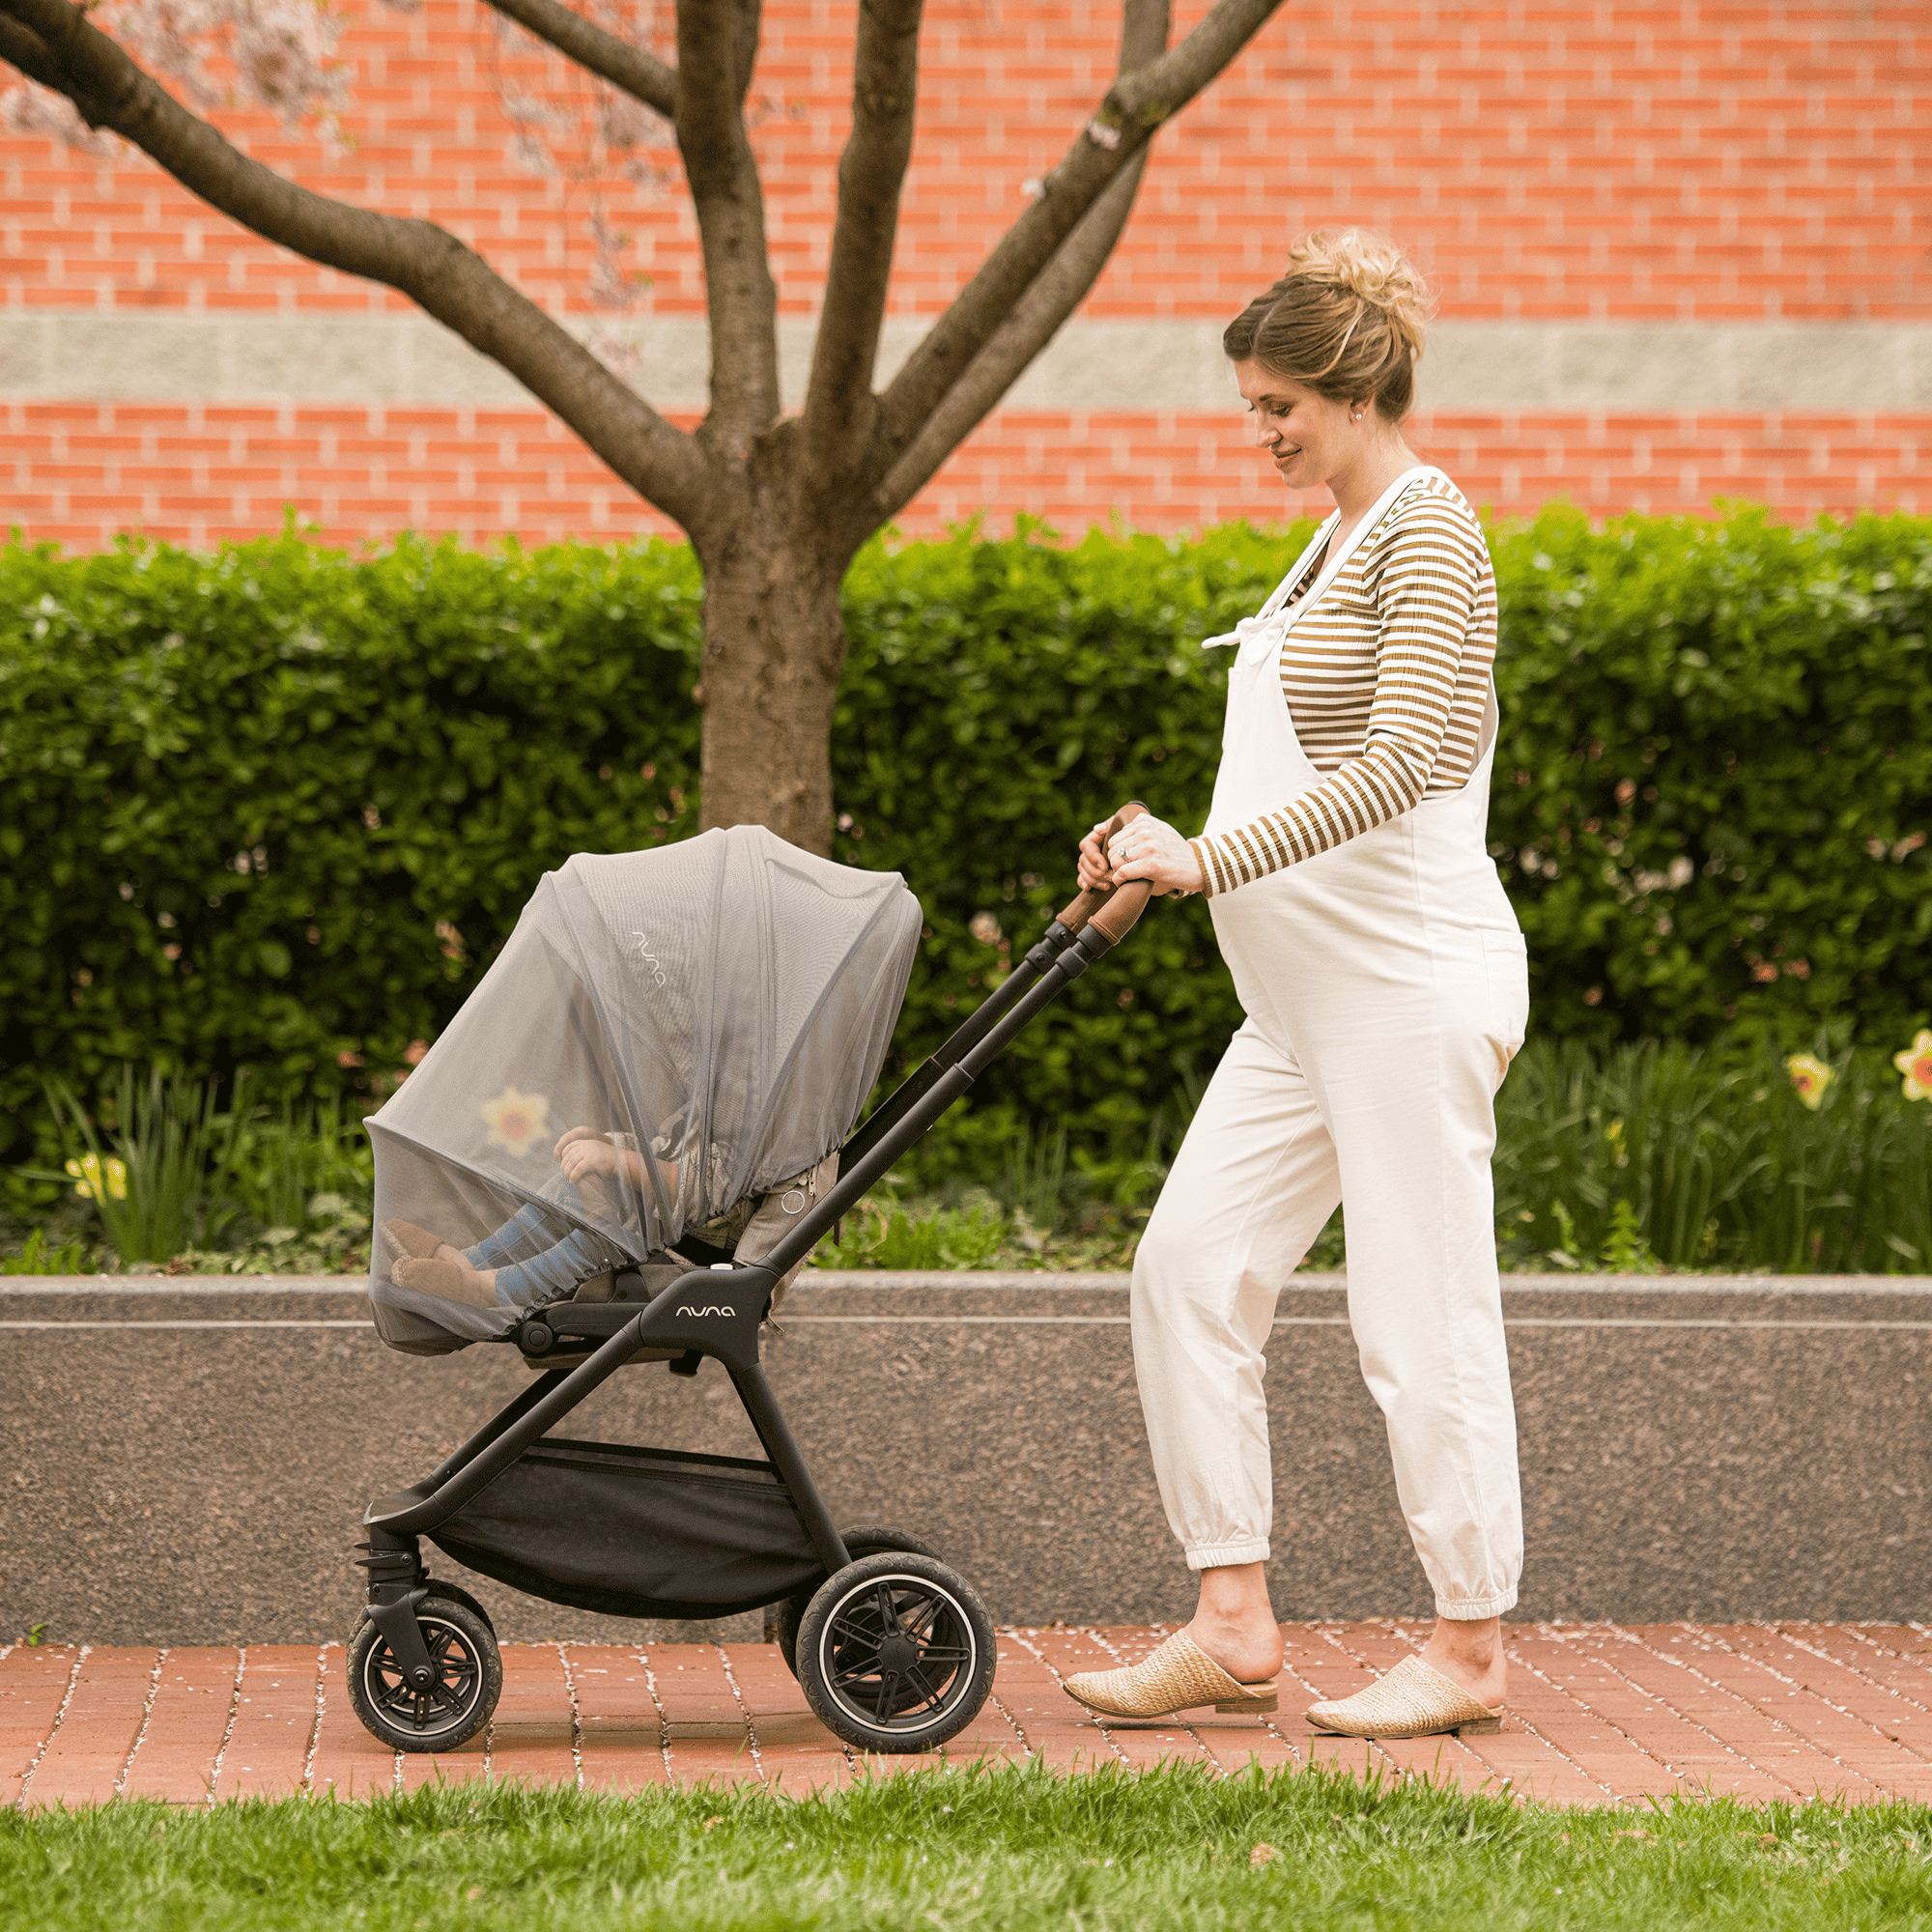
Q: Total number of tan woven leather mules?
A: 2